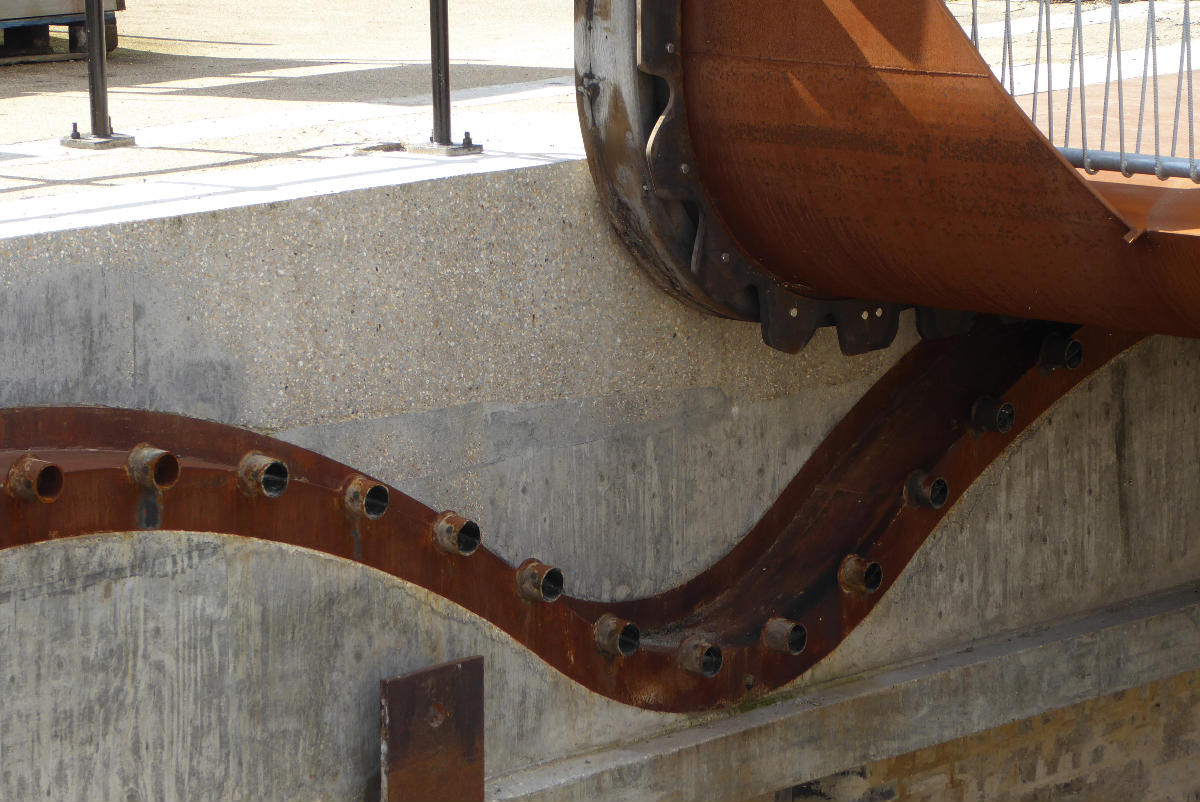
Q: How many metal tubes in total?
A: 13